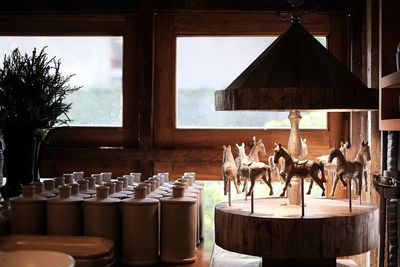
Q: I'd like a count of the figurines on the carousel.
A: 8